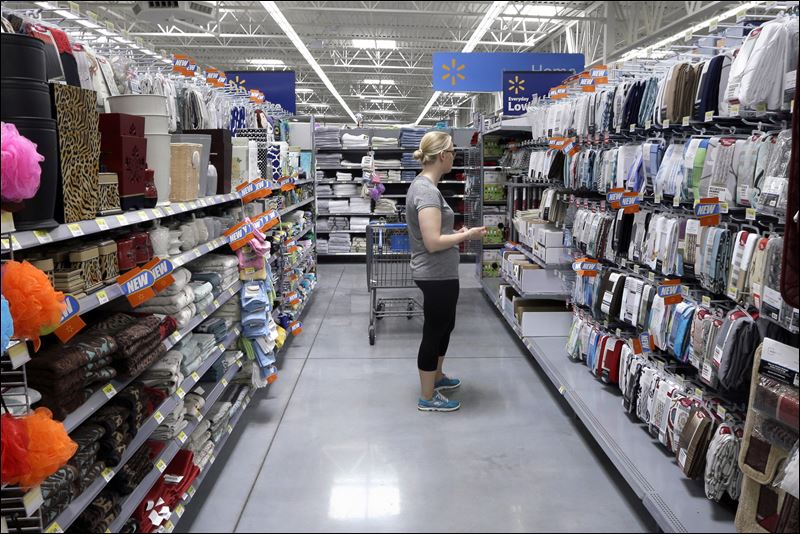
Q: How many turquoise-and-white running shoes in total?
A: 2